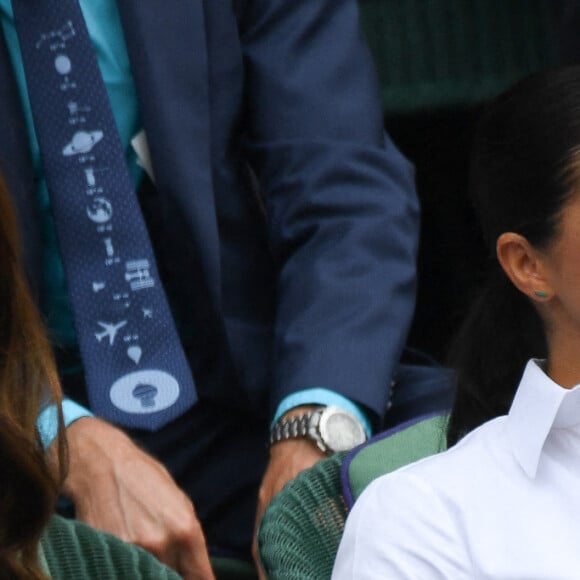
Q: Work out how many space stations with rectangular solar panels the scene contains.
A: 1